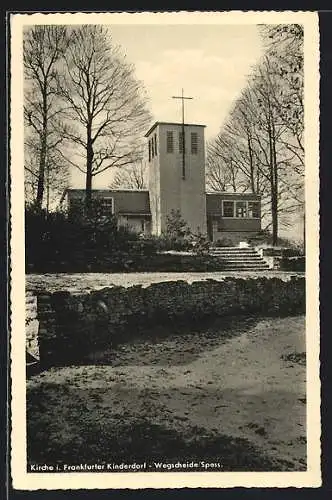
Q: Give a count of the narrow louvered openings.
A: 6